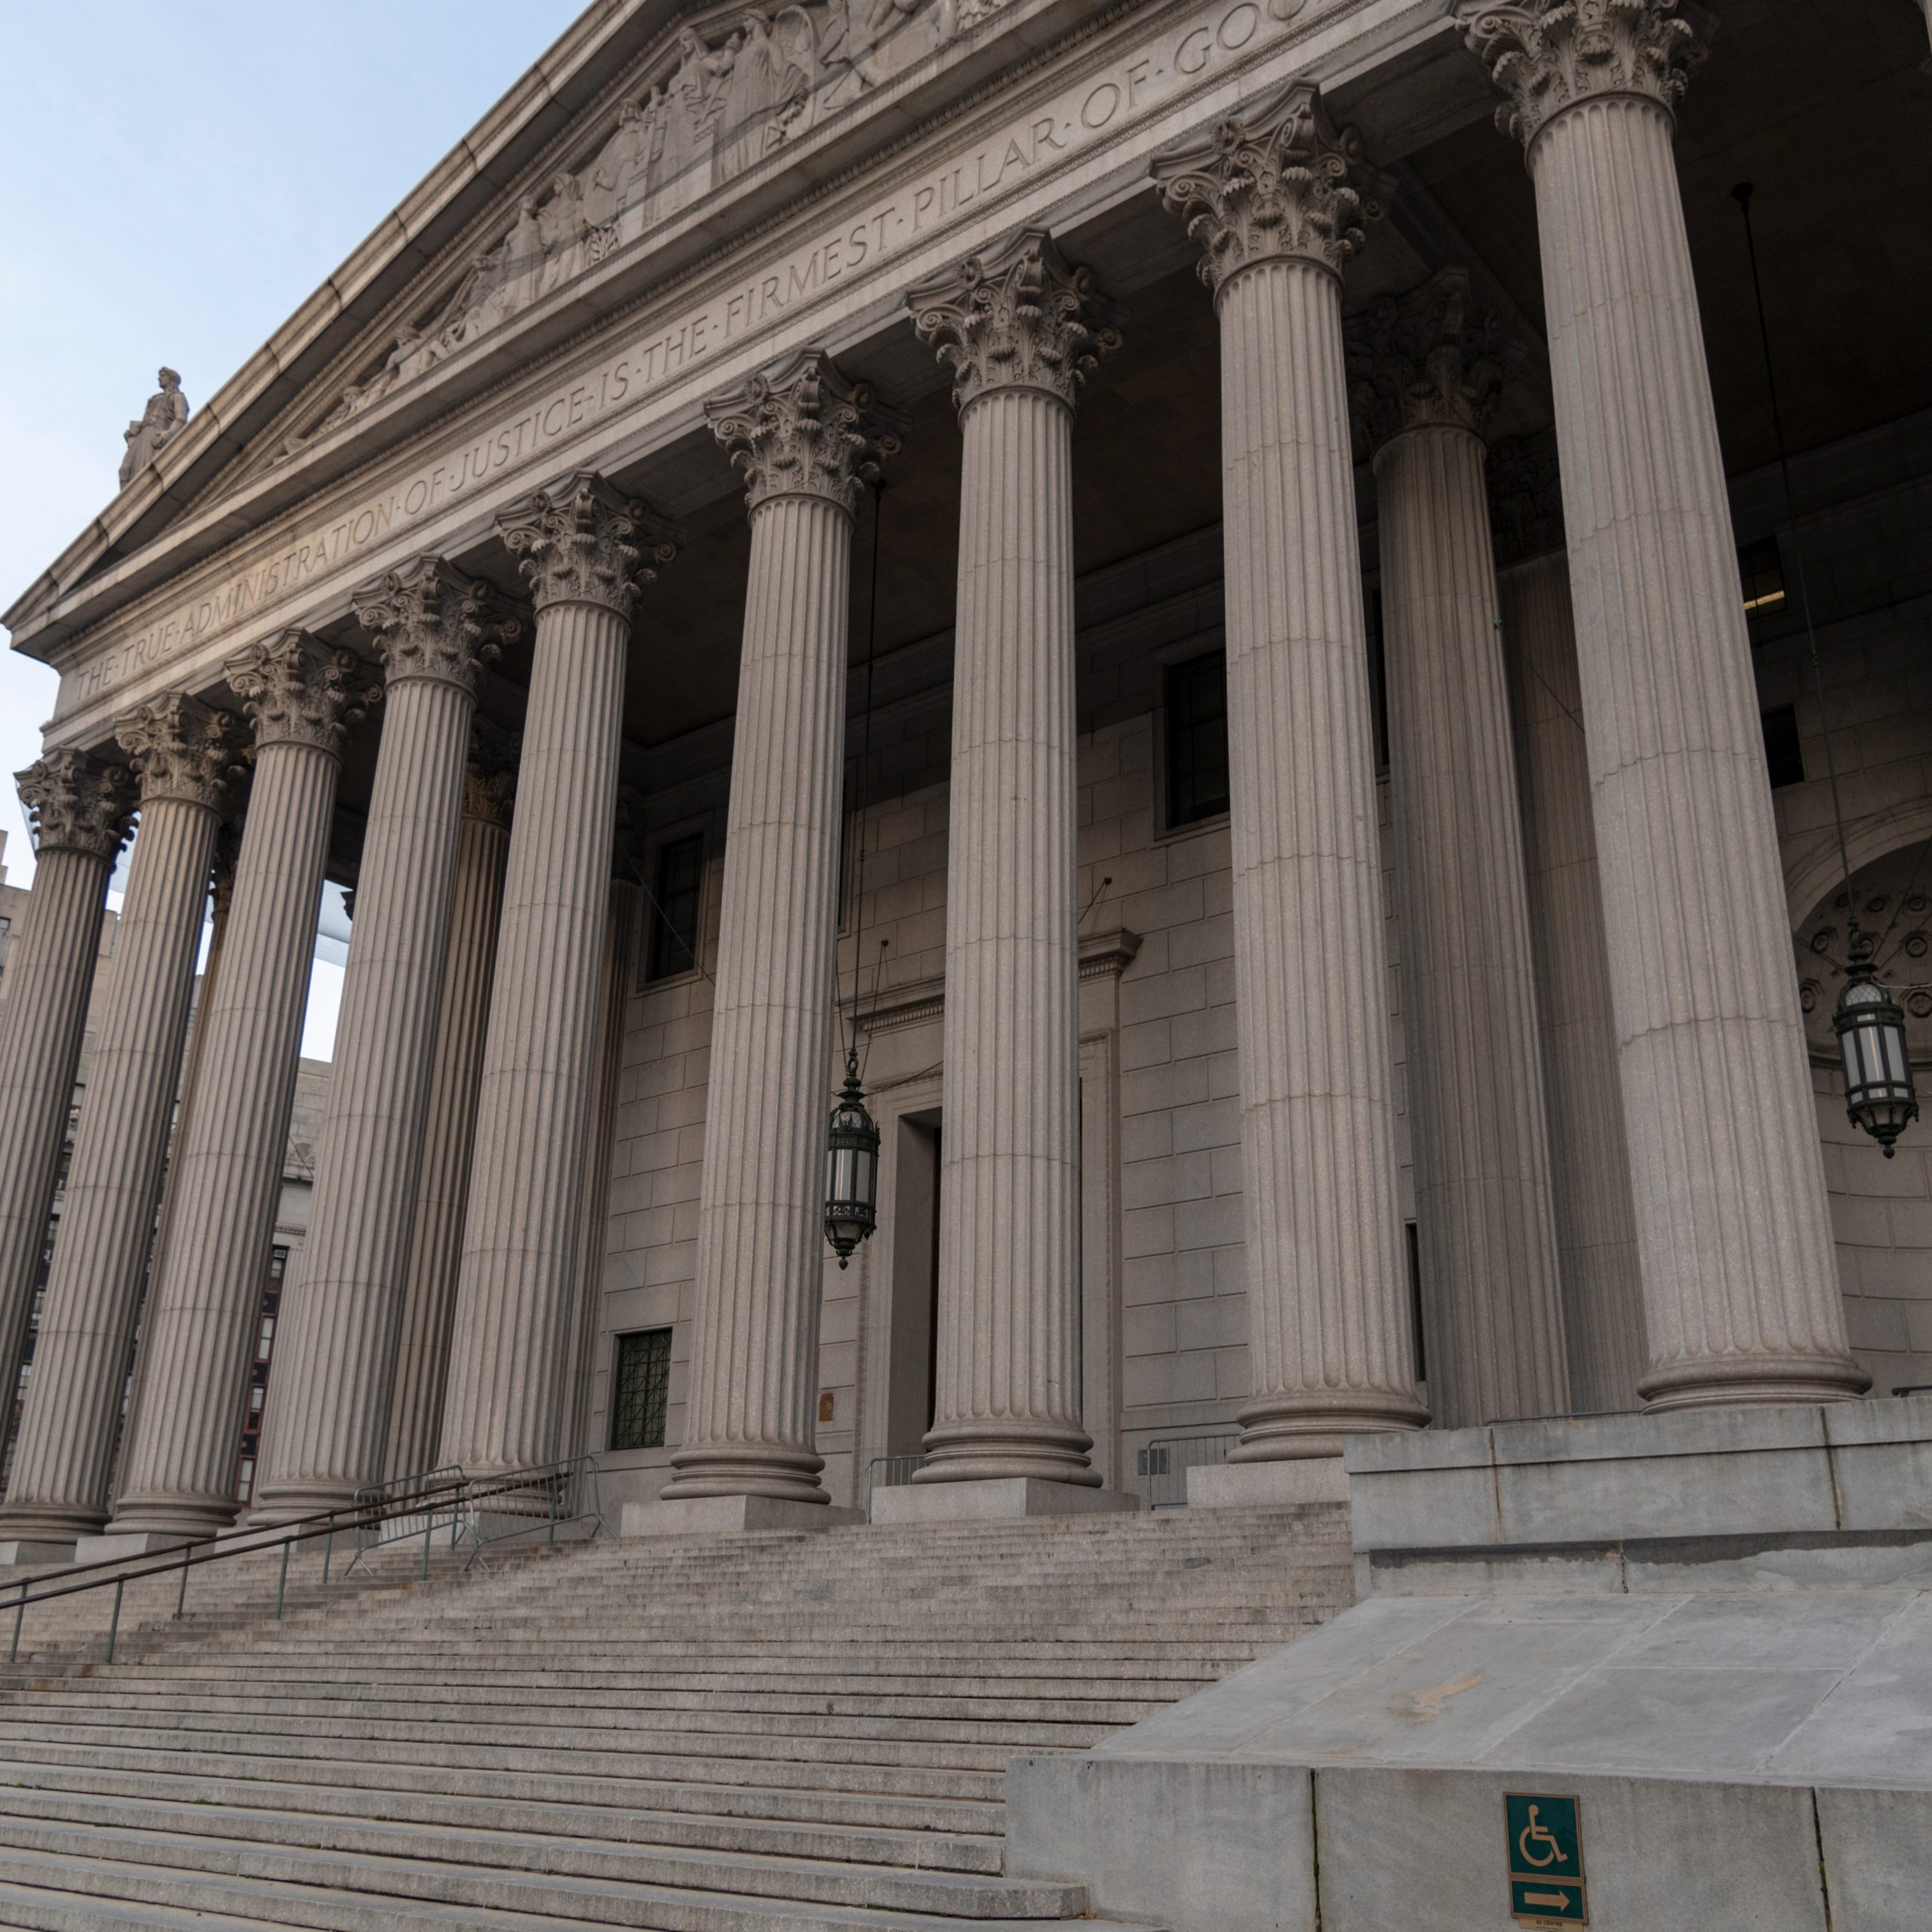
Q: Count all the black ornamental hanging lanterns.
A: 2